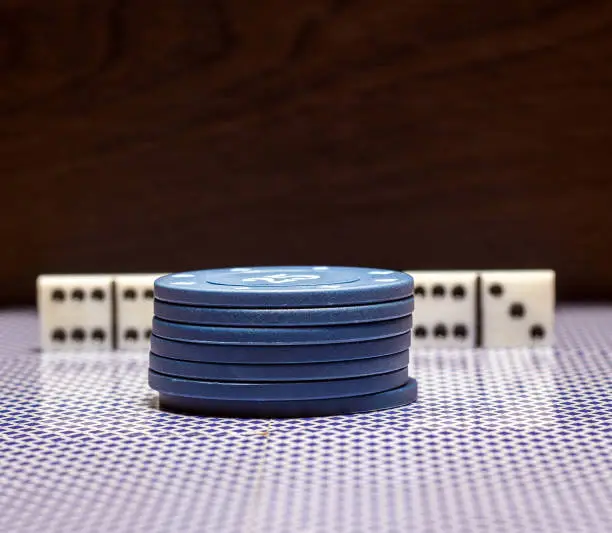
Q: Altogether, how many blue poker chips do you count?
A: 7